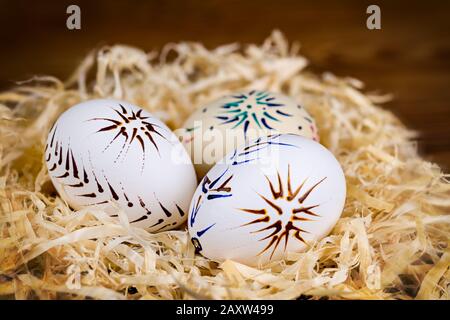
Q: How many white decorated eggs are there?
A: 2